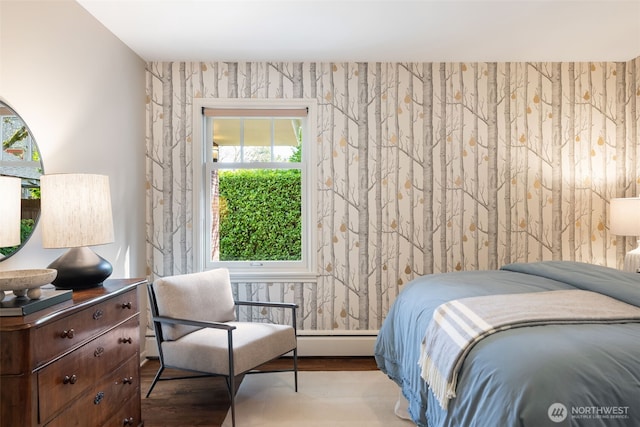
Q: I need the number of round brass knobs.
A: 6